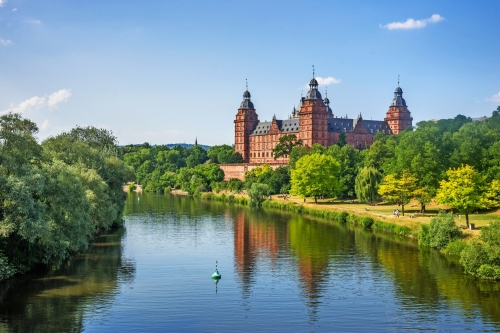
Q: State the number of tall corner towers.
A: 3